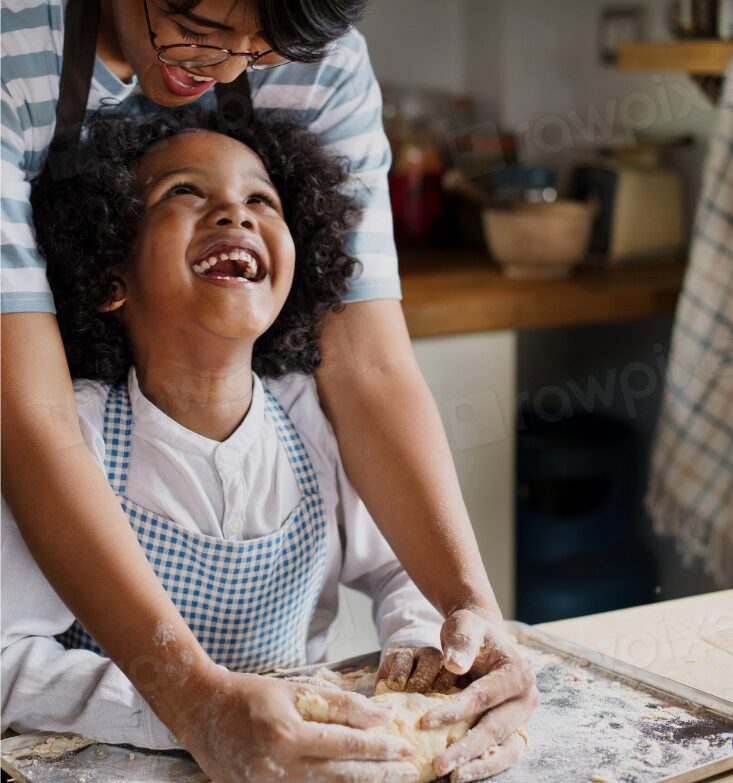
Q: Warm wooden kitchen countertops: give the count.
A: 1